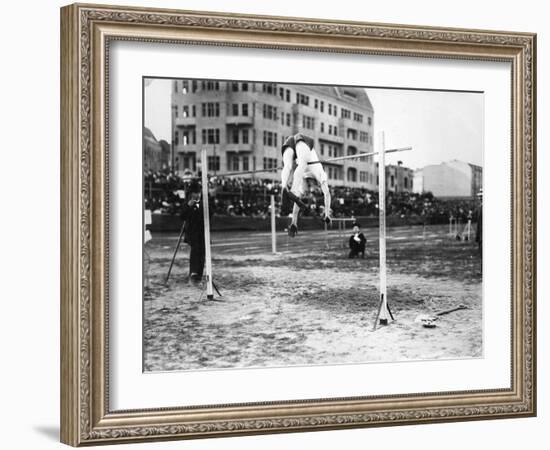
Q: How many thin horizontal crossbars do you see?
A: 1